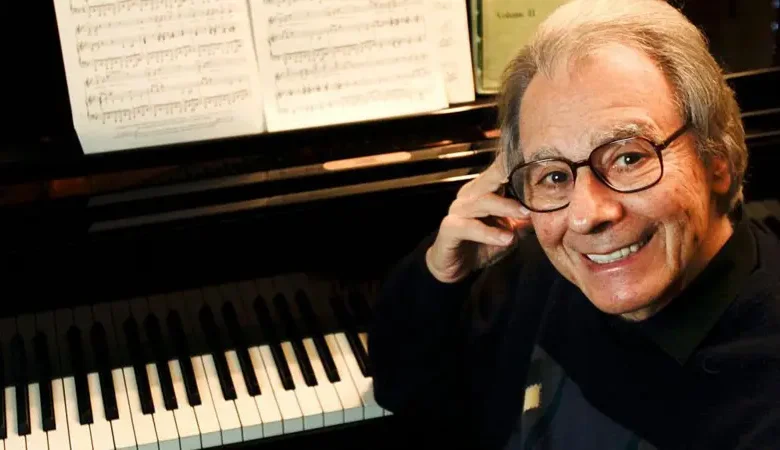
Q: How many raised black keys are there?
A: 14